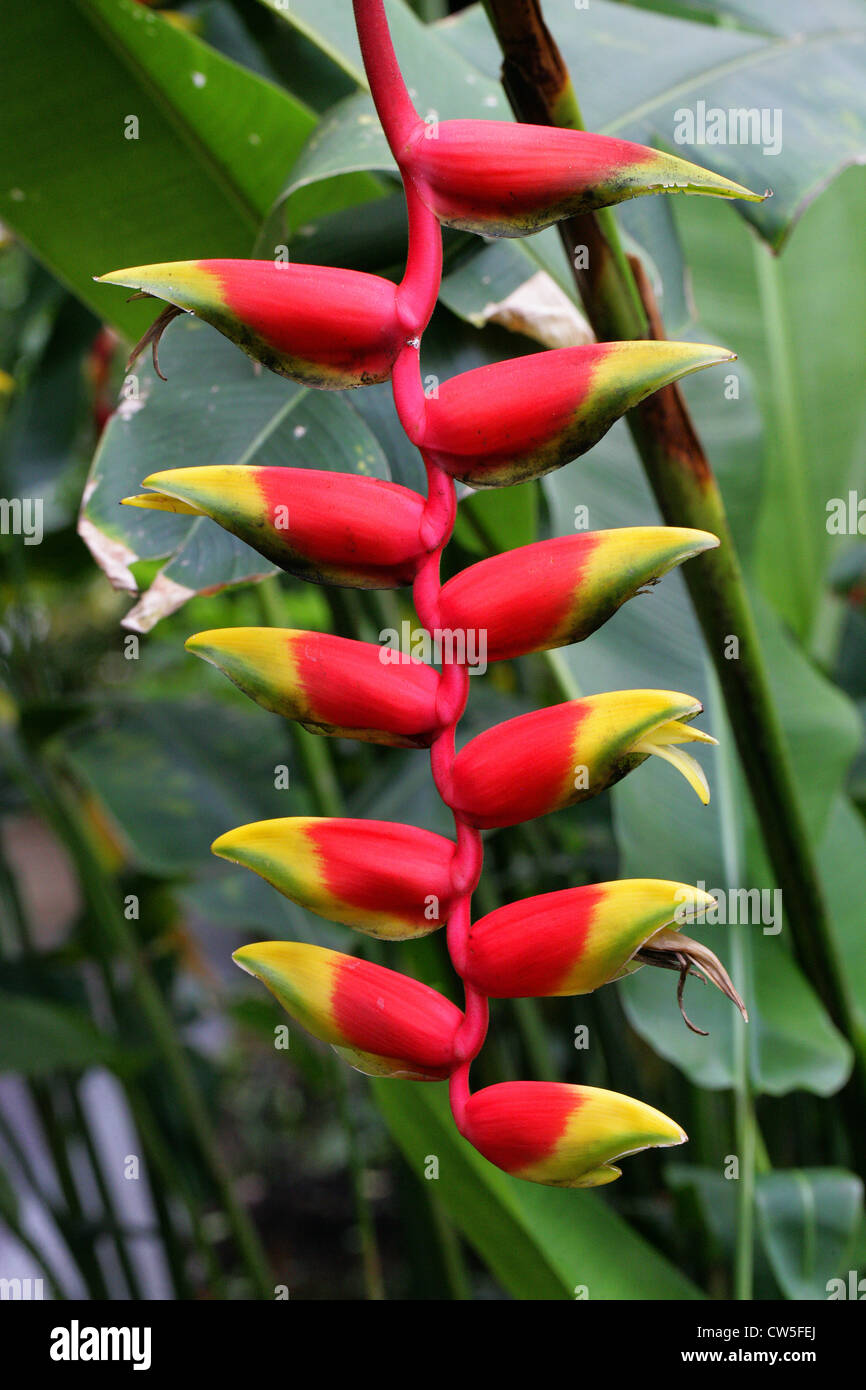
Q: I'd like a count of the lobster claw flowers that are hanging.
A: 11